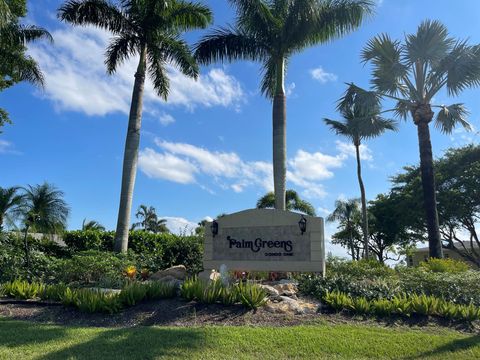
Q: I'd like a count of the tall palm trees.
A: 4